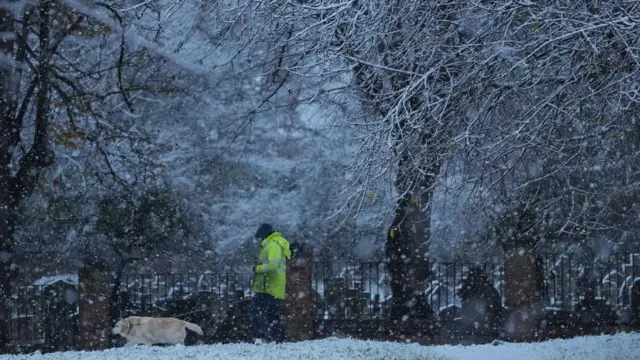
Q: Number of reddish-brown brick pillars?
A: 3